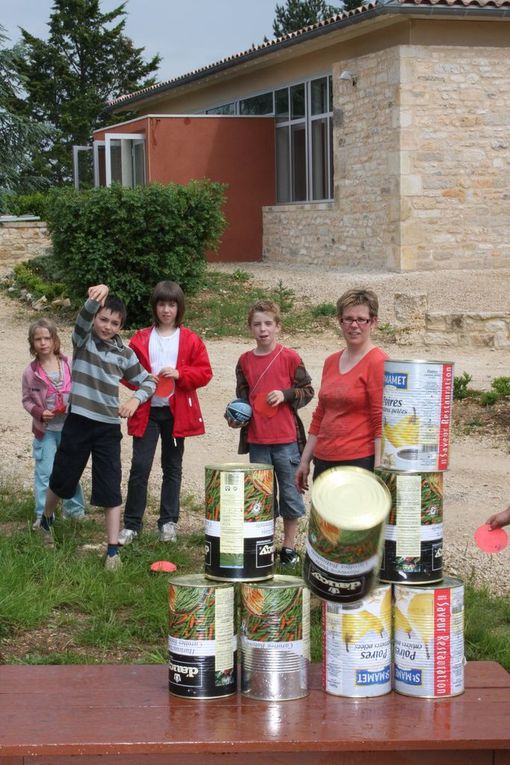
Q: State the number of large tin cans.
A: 8